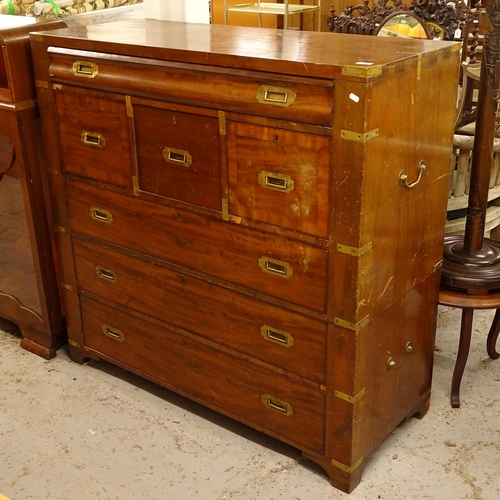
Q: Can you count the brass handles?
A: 12